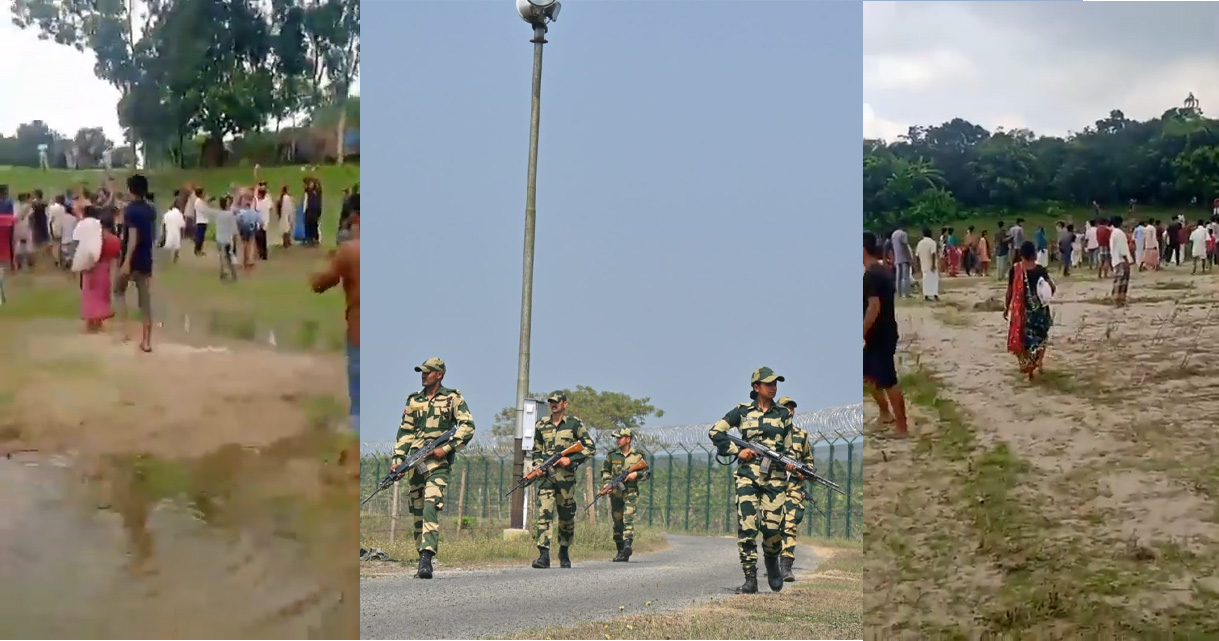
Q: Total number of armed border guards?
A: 5